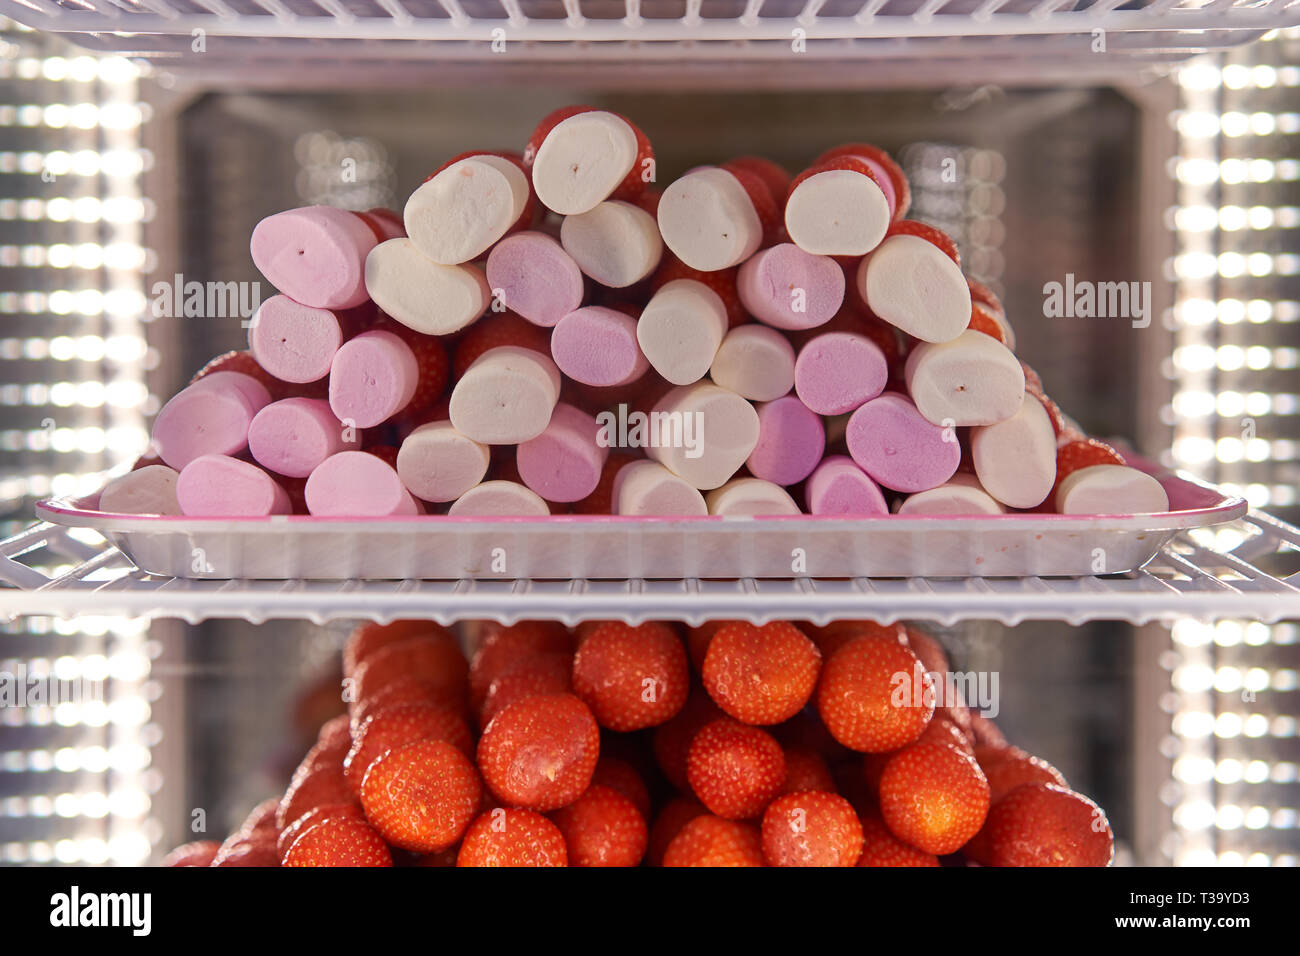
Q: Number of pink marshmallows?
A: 15